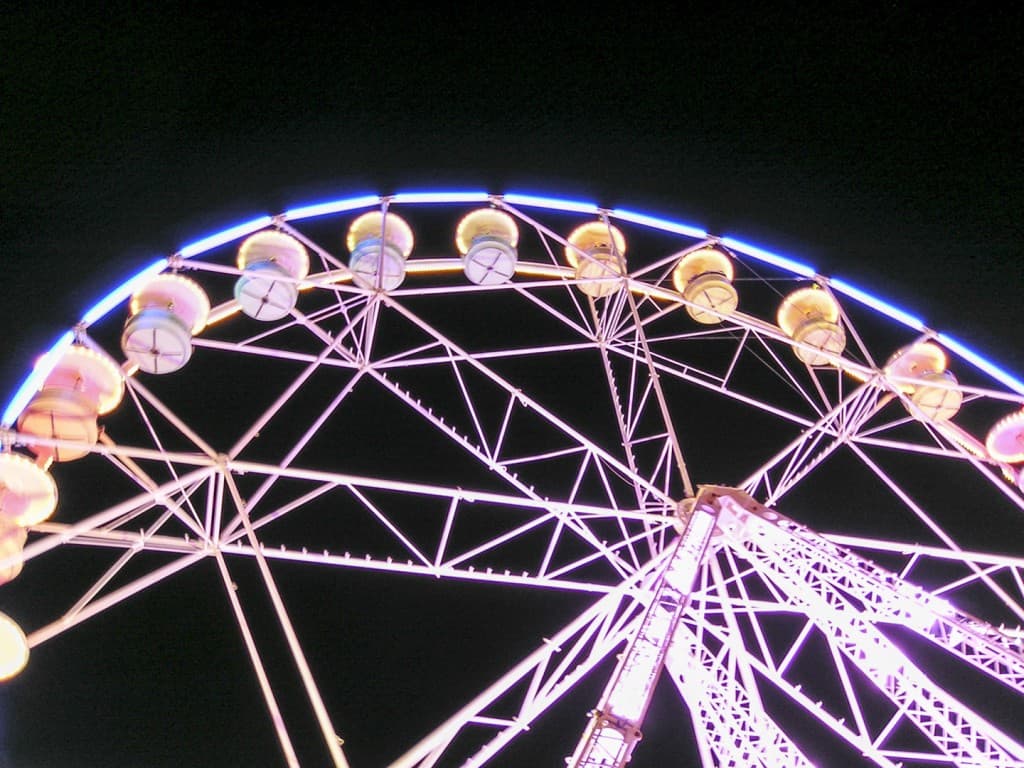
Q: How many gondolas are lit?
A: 12